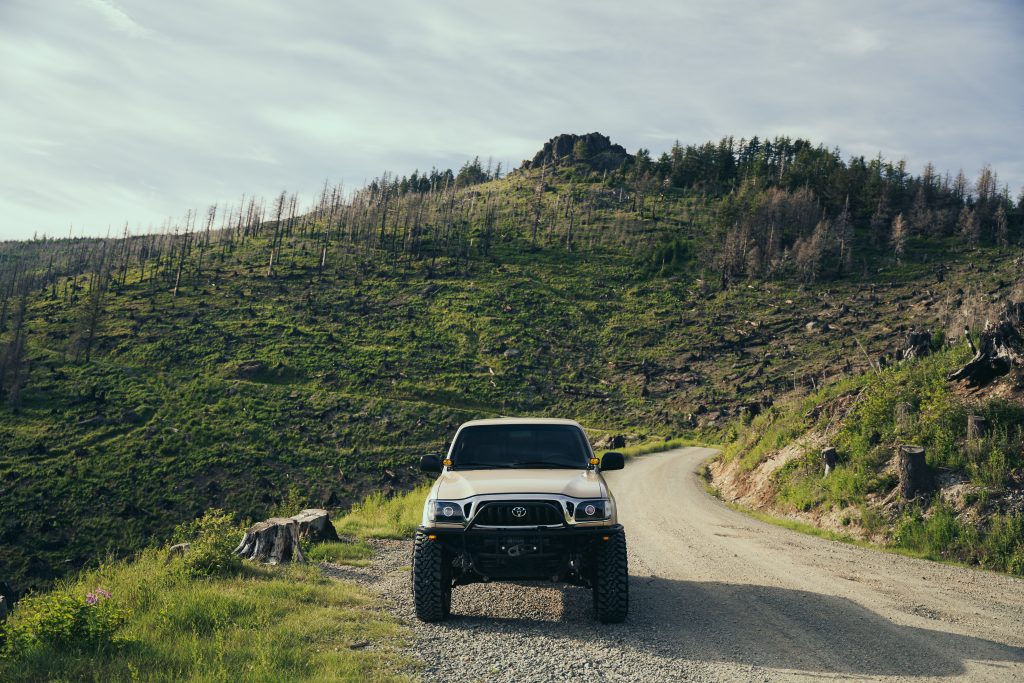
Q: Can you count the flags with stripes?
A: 0